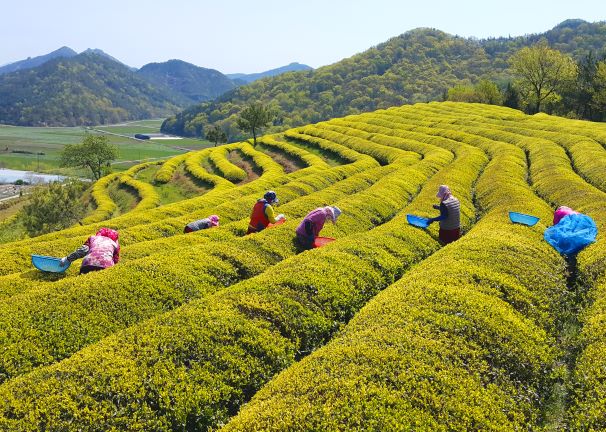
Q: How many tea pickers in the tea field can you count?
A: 6